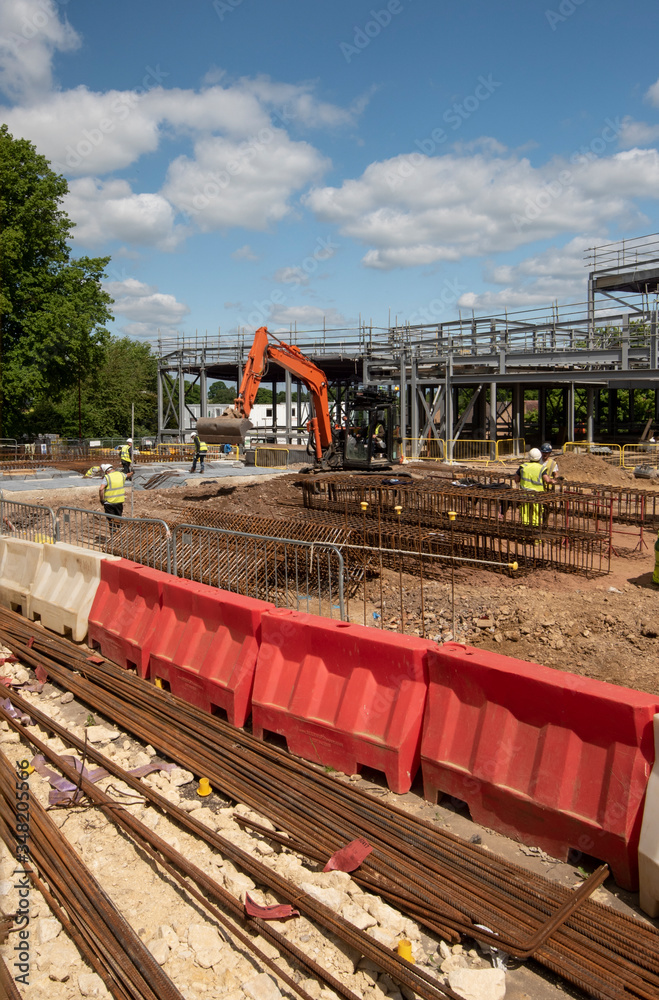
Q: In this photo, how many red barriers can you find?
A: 4